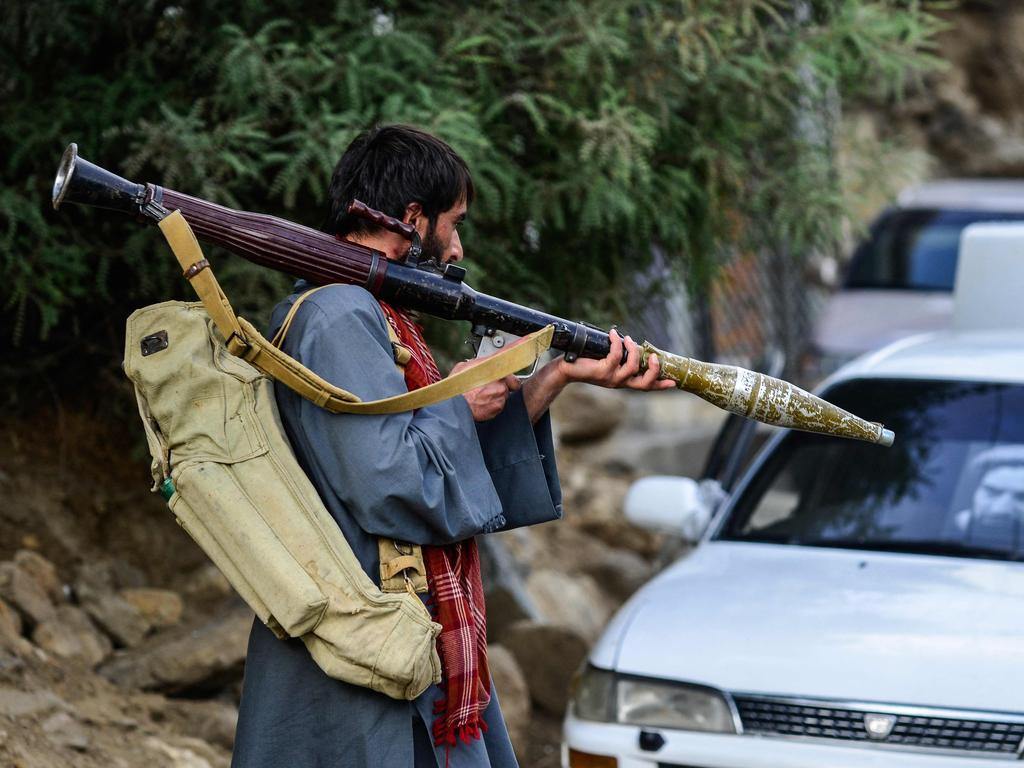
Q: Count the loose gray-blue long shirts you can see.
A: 1